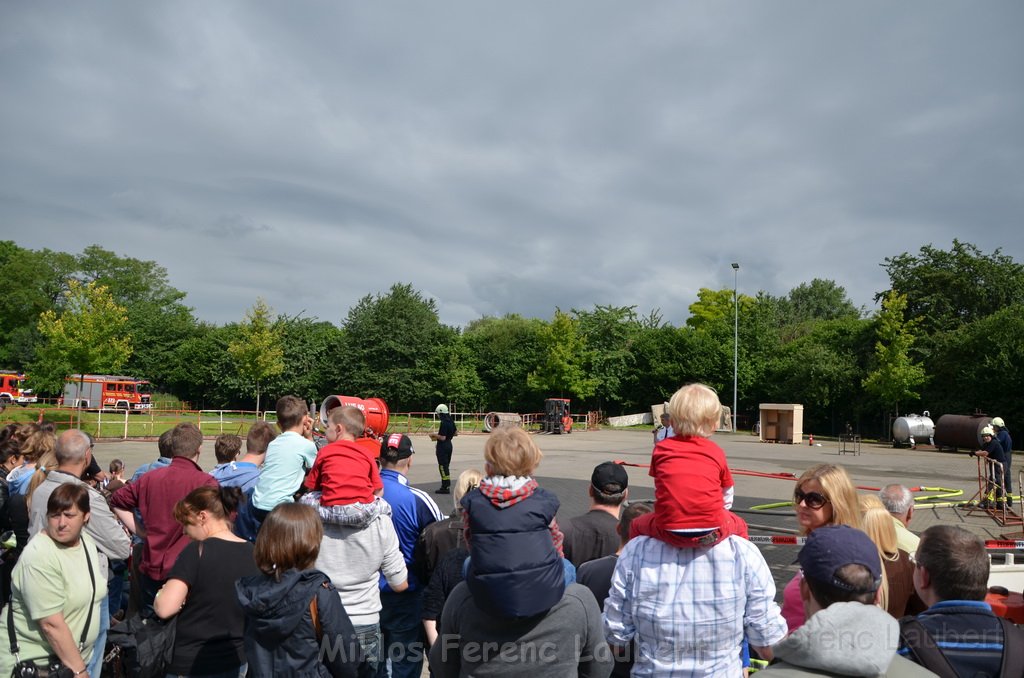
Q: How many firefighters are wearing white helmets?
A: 3